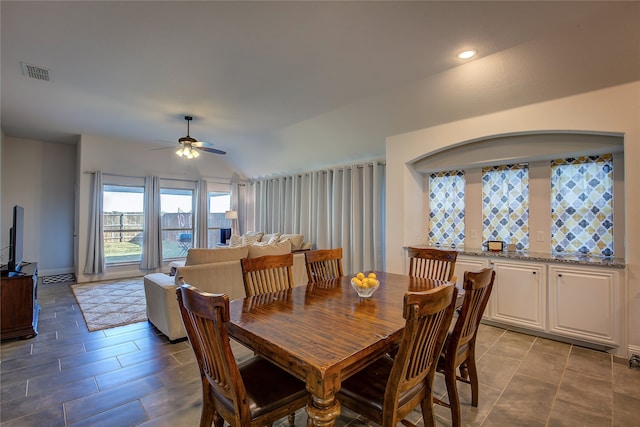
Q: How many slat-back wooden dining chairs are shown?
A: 6